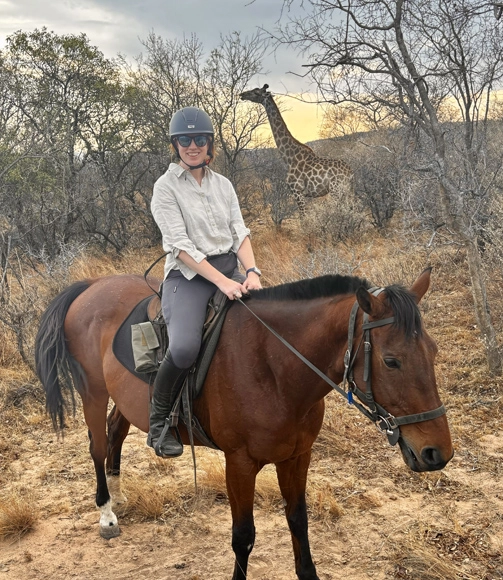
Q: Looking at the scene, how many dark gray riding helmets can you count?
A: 1